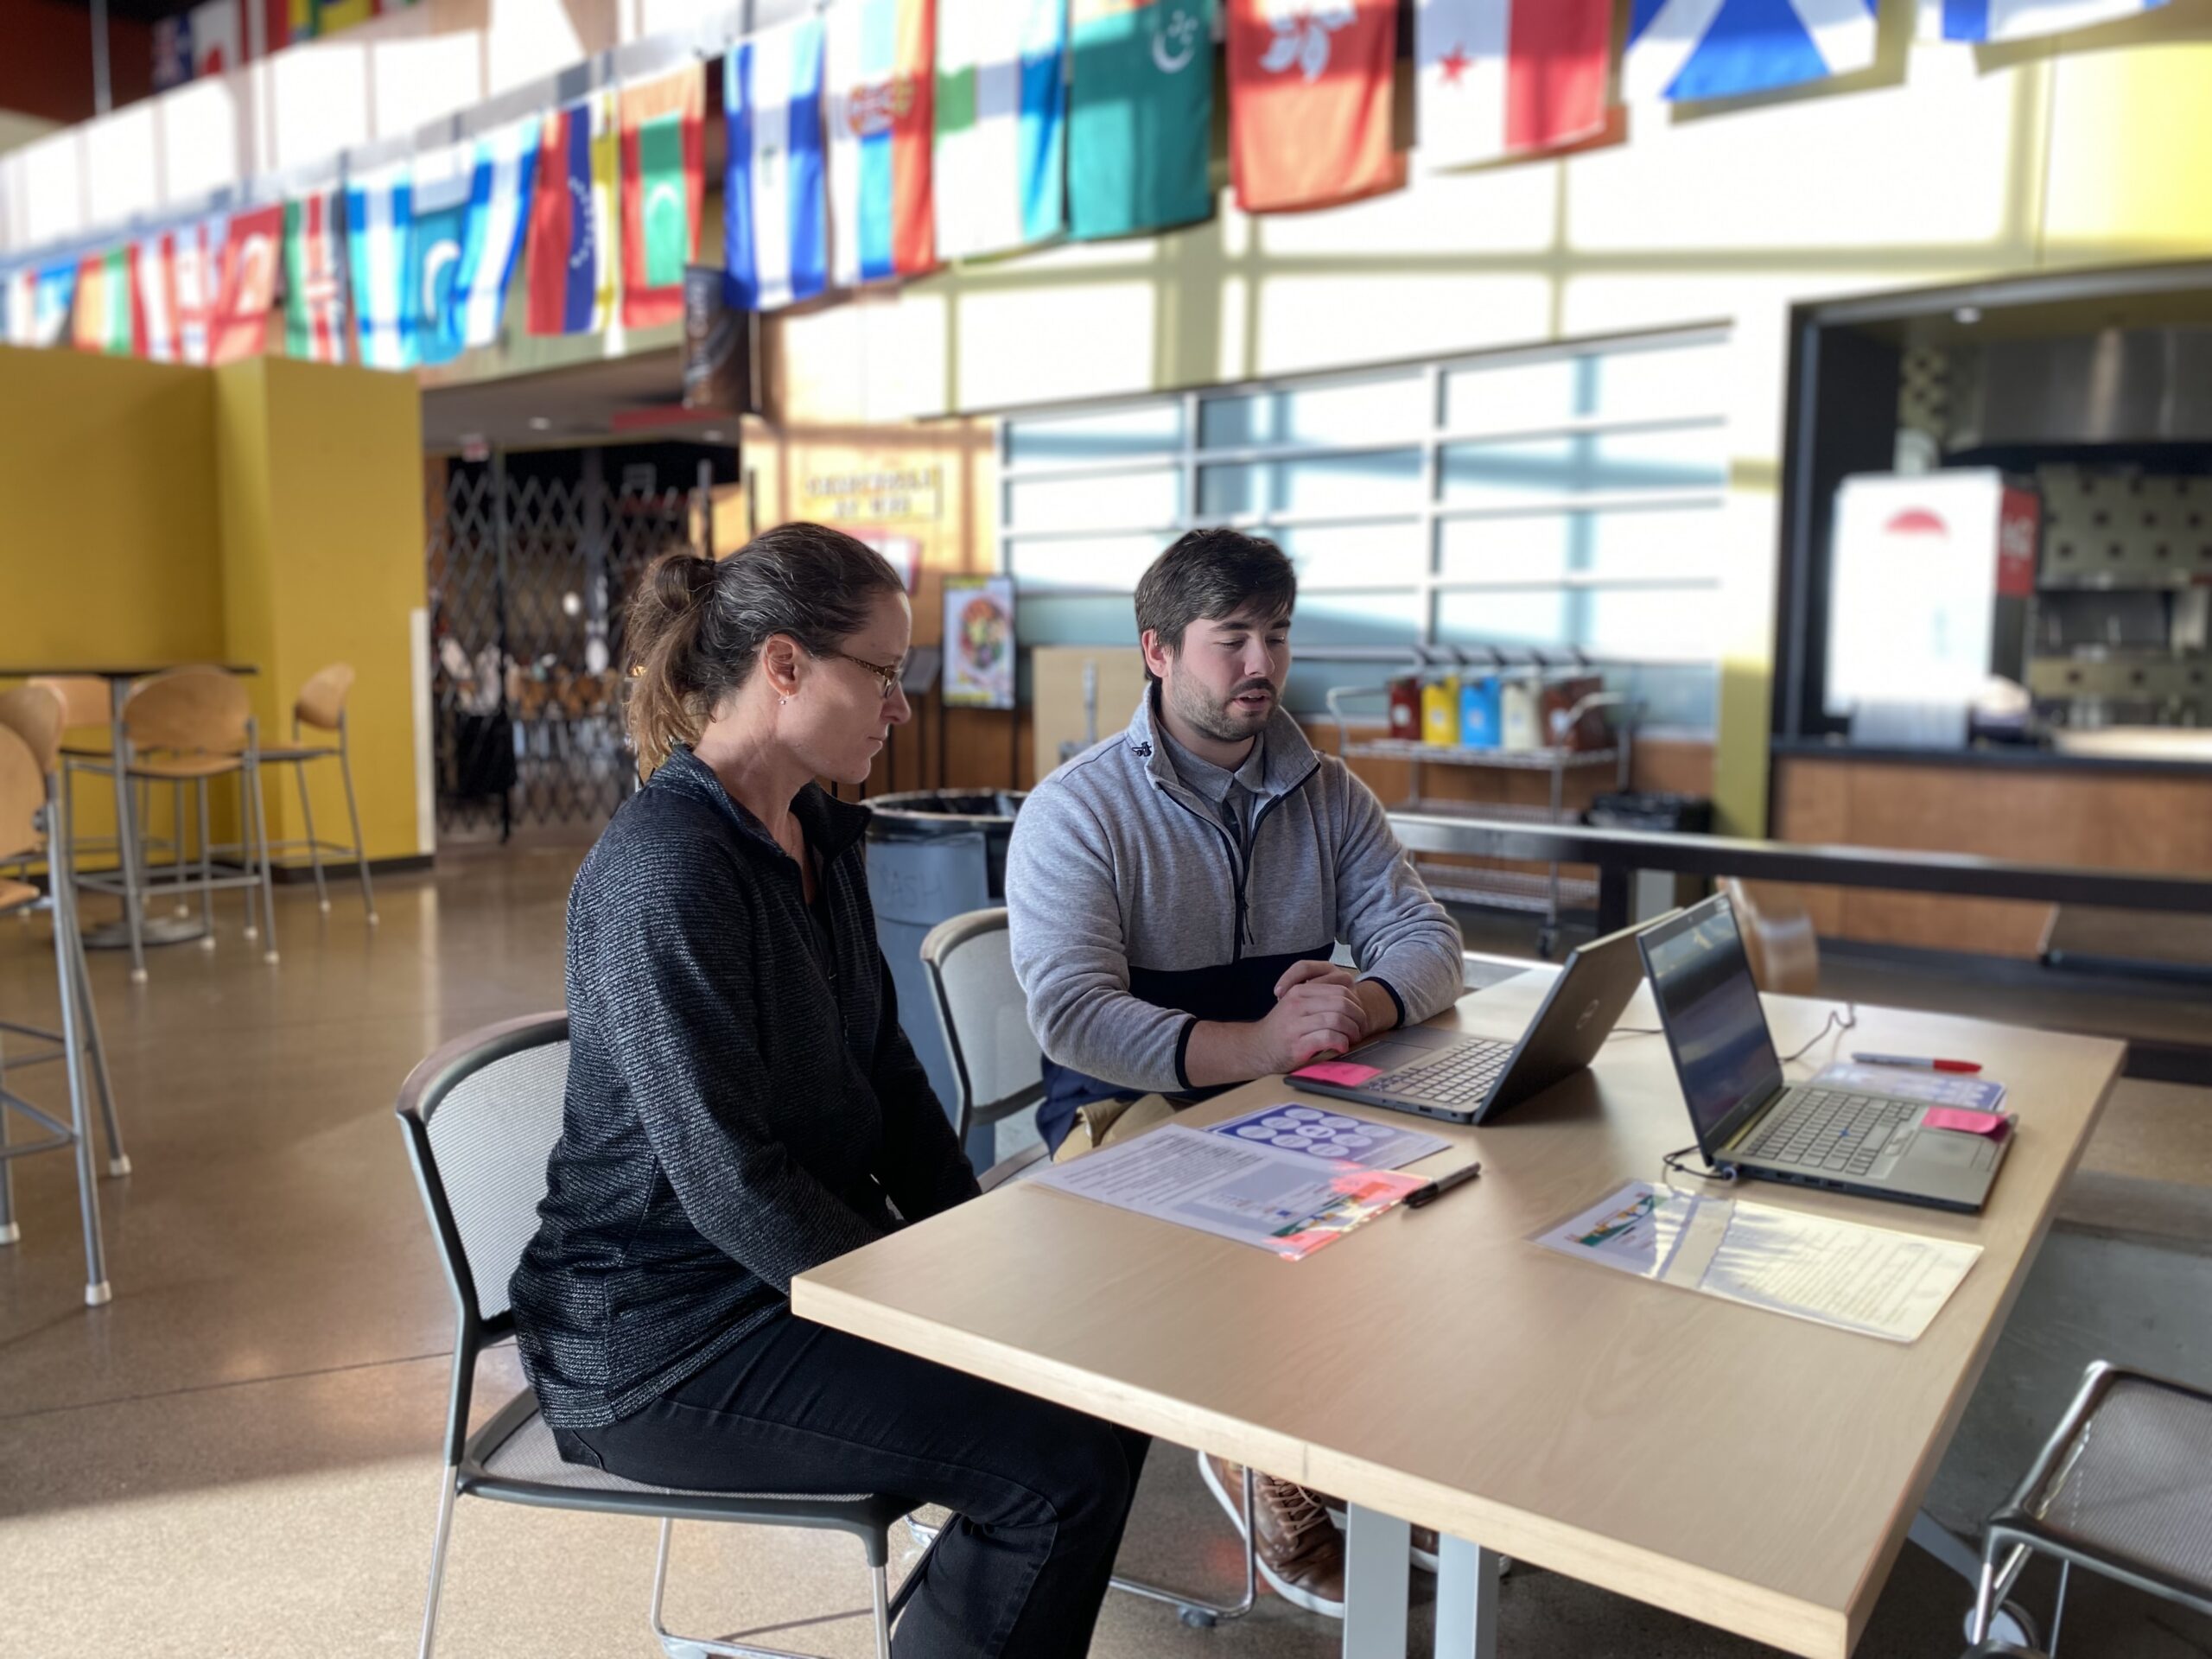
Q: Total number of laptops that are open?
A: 2